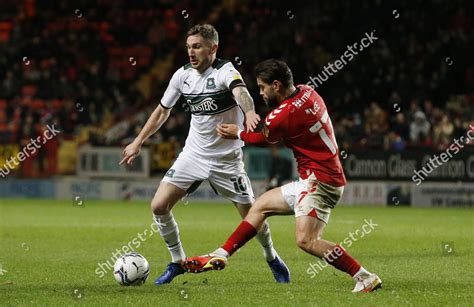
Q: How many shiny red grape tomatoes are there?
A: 0